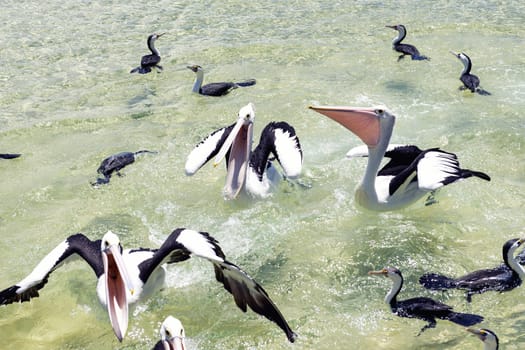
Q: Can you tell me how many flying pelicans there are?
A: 1